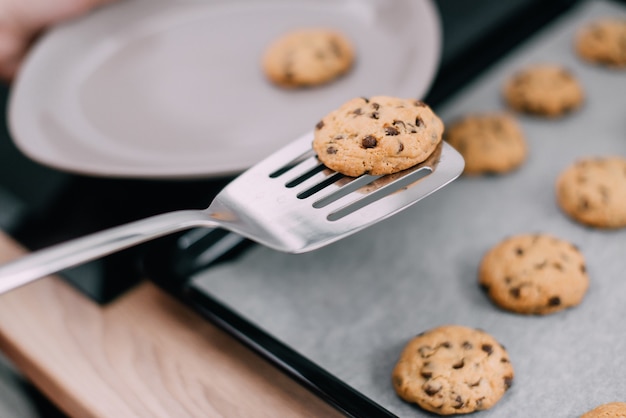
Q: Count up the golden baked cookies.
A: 9